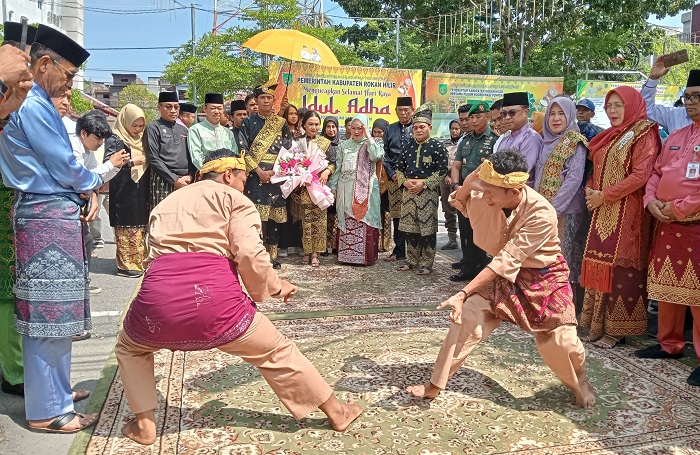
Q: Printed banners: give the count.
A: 3